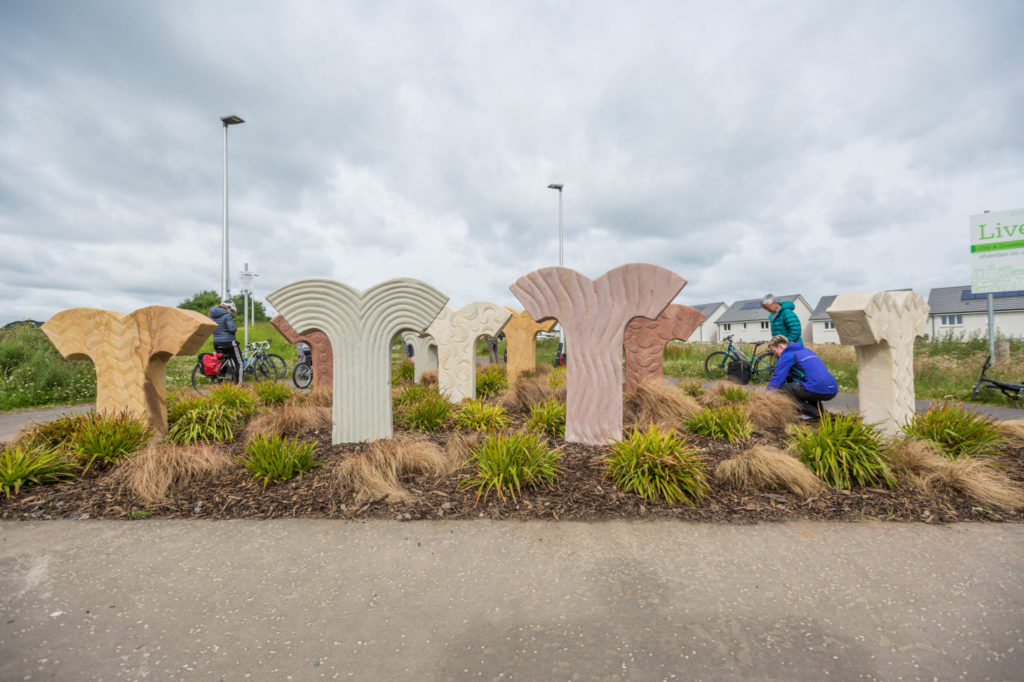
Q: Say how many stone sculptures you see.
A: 9